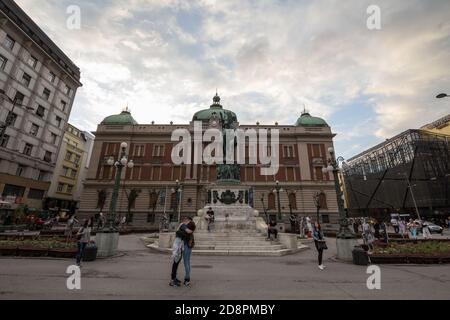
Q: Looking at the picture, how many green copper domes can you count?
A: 3